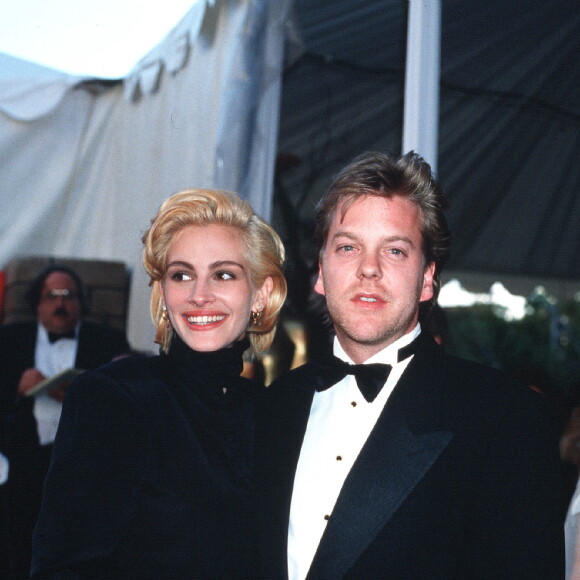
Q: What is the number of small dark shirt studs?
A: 3